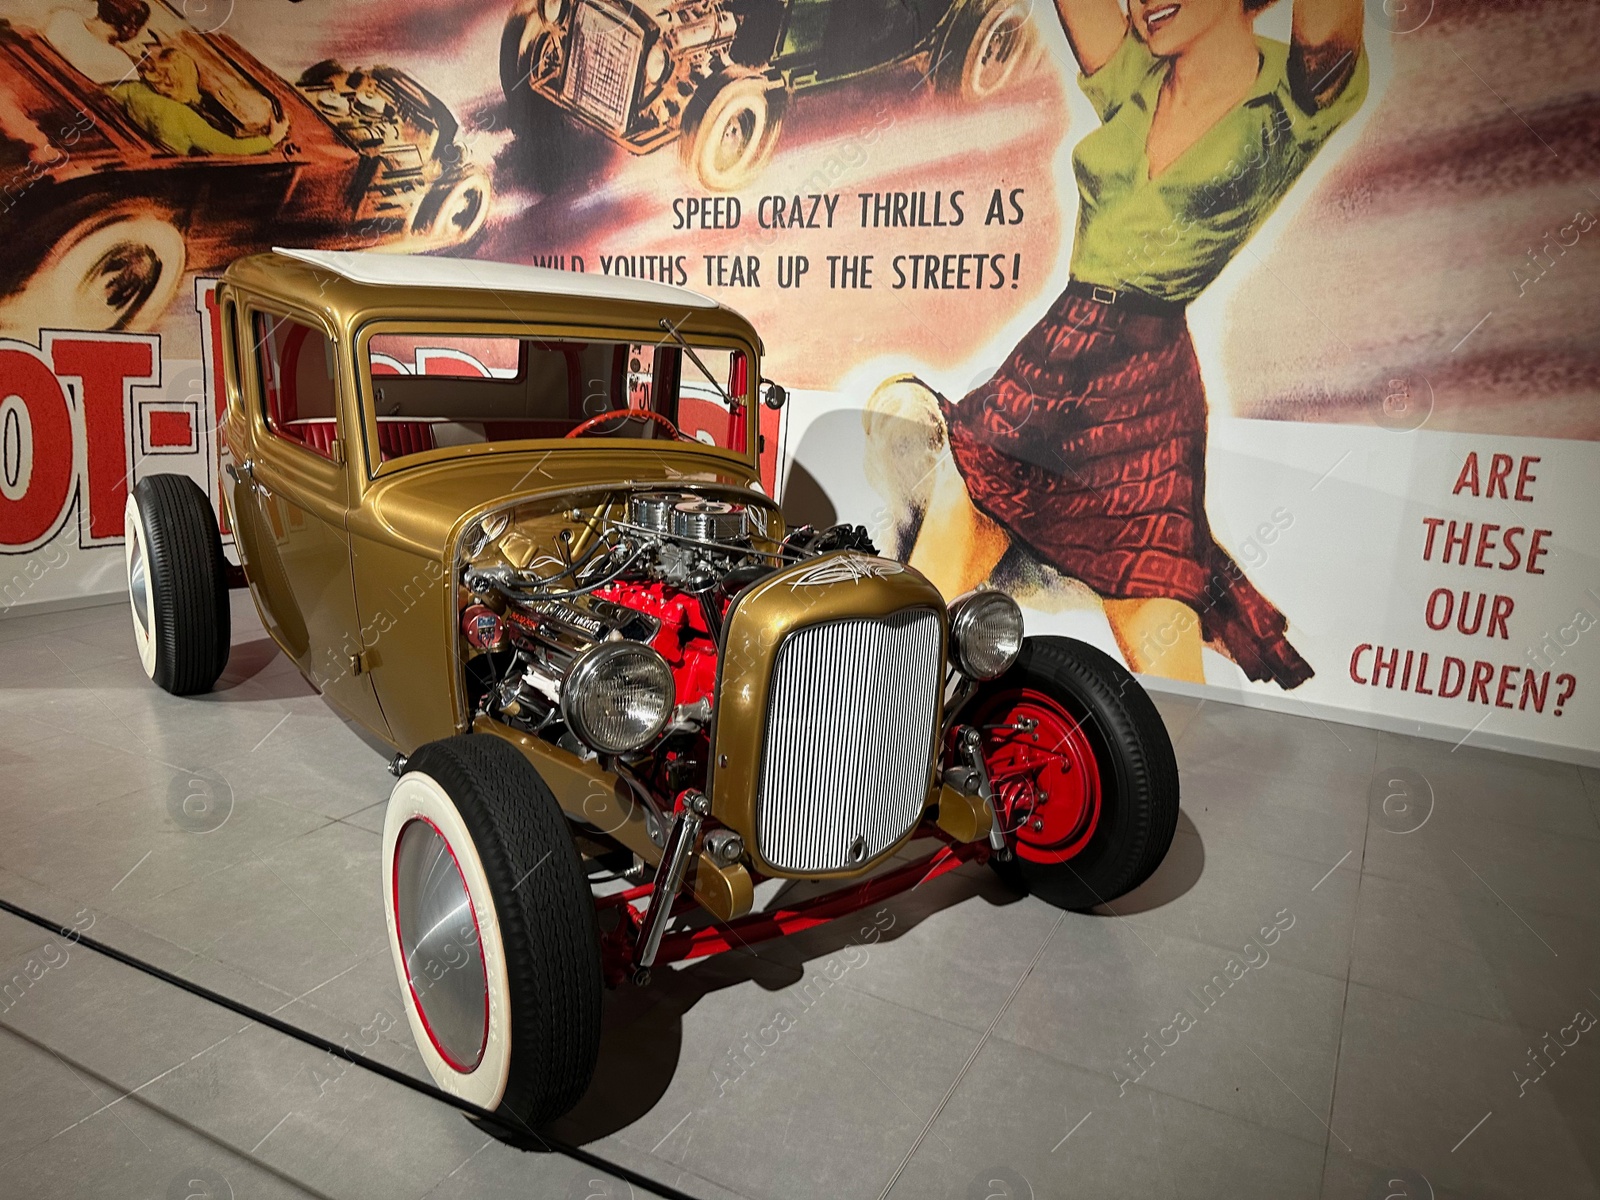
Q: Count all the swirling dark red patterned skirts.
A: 1